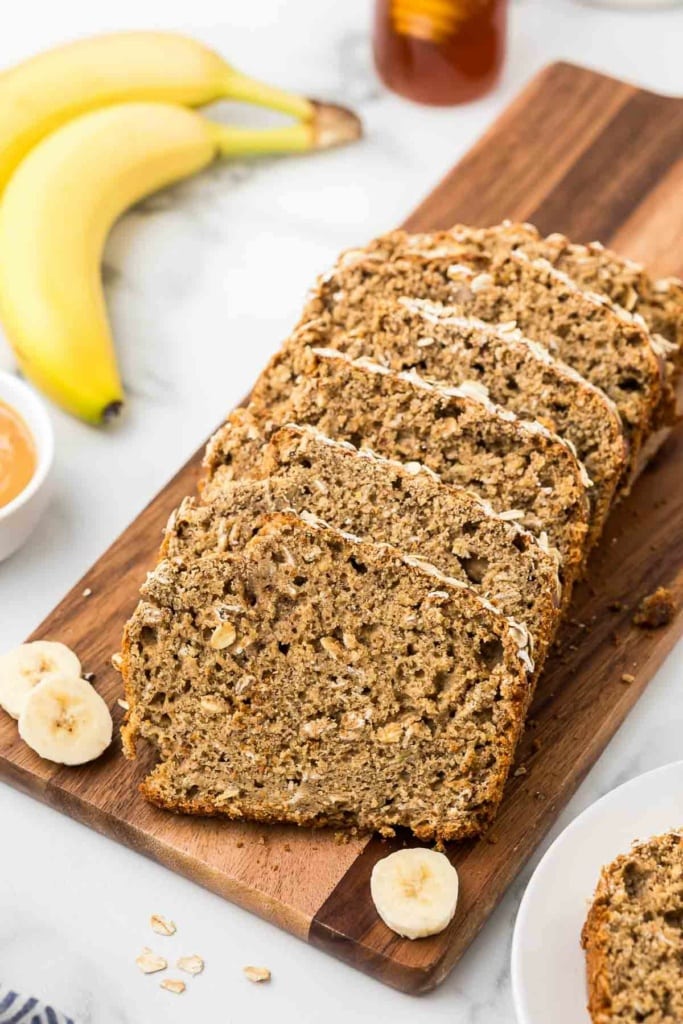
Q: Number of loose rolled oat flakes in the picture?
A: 5